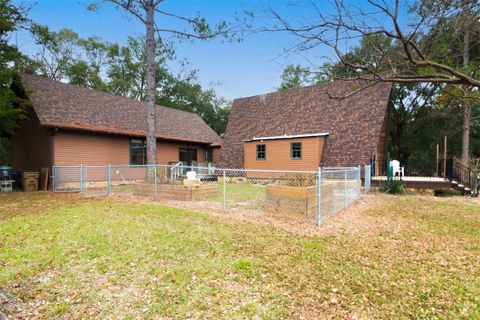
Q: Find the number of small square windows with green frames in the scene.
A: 2